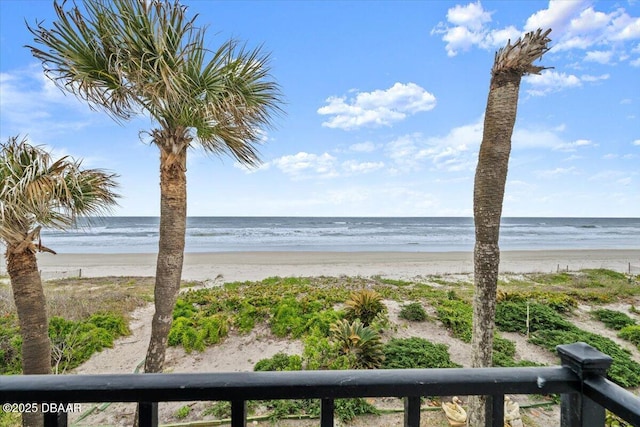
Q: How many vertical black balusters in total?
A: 6